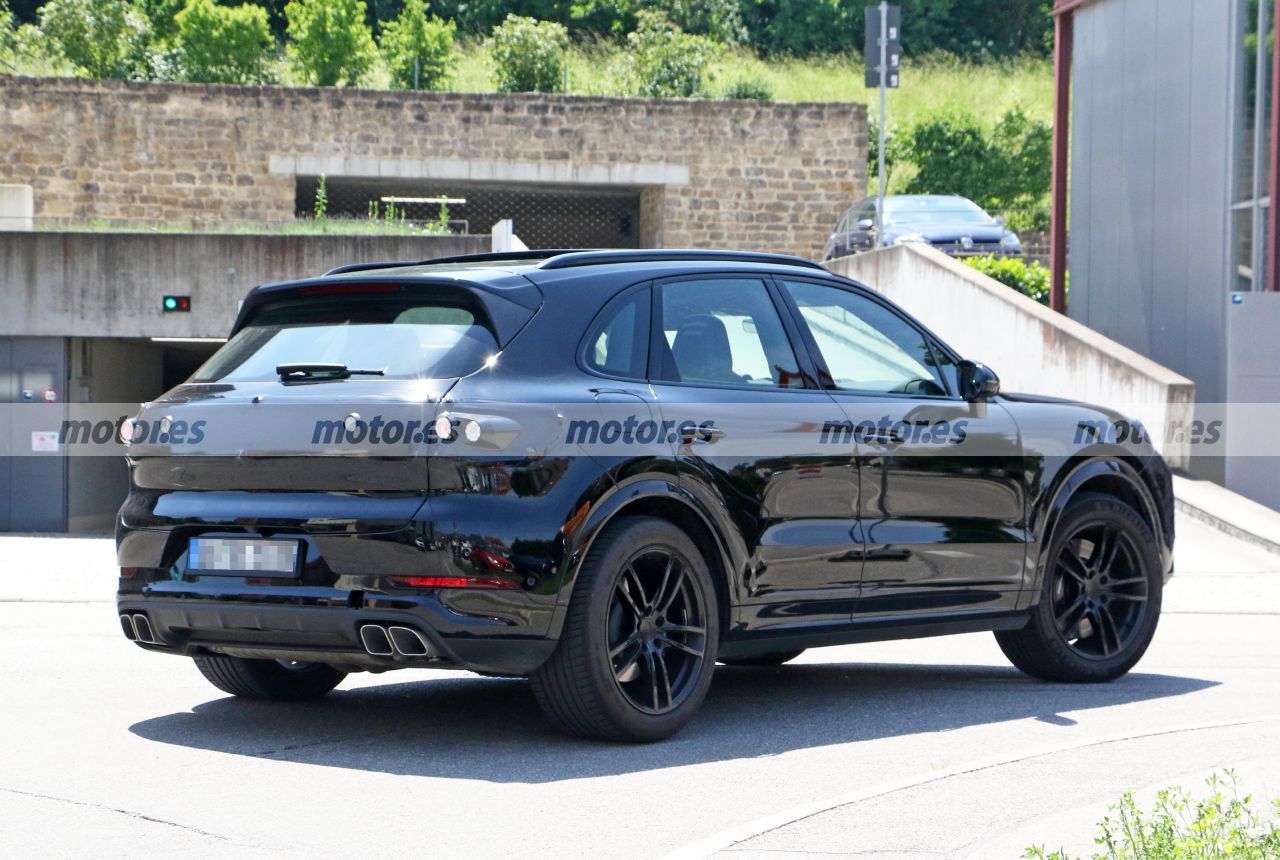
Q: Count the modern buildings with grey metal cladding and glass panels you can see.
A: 1